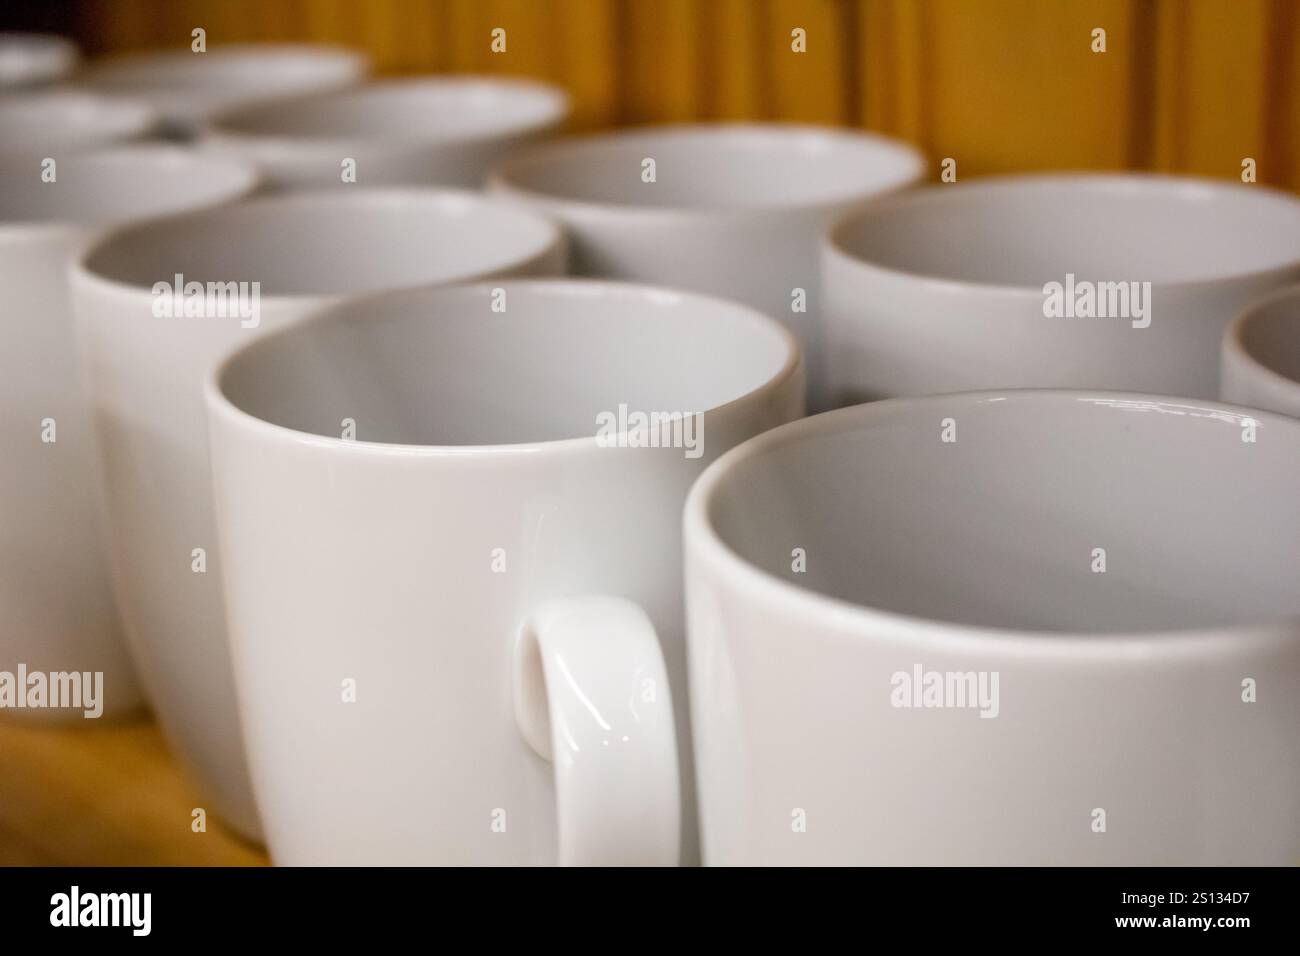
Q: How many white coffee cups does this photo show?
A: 11